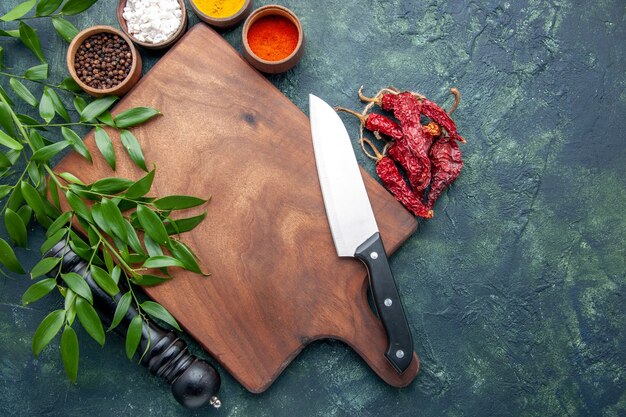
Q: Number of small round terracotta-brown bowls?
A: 4